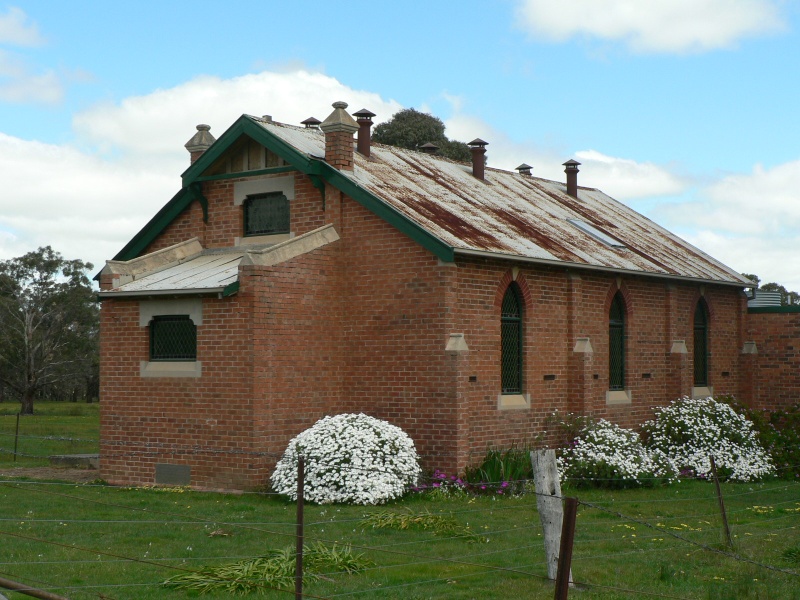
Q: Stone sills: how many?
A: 5